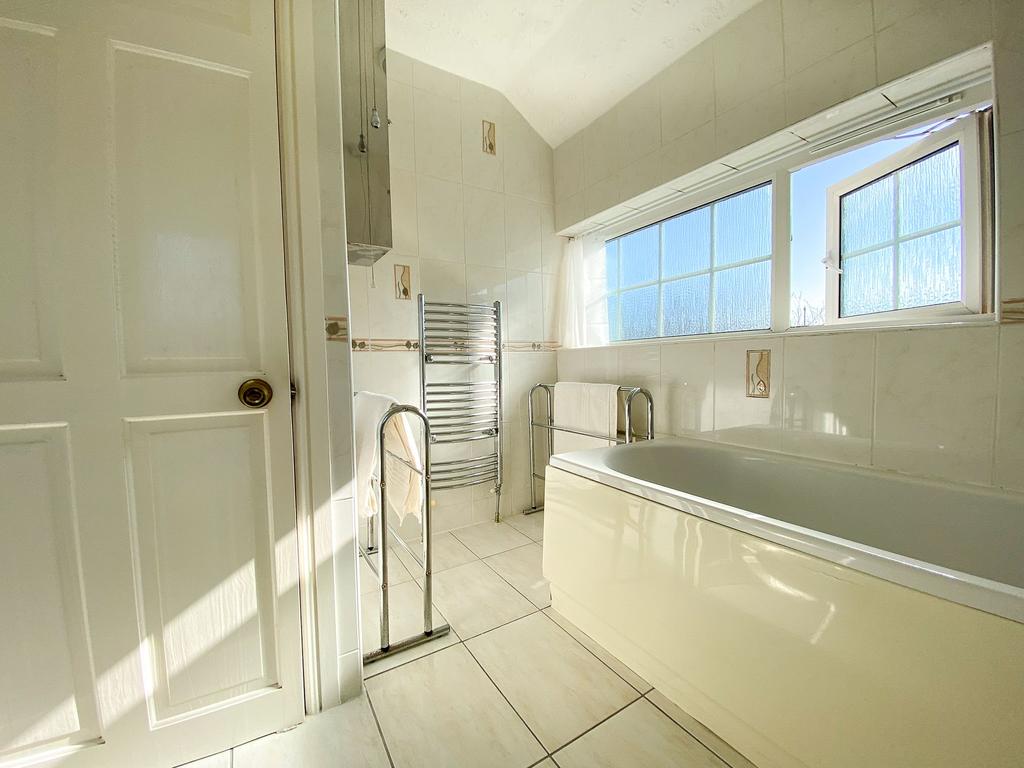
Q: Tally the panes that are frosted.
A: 12